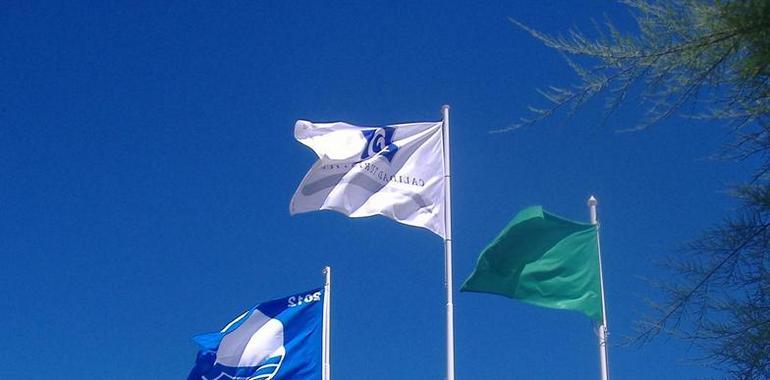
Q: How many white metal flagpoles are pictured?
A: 3